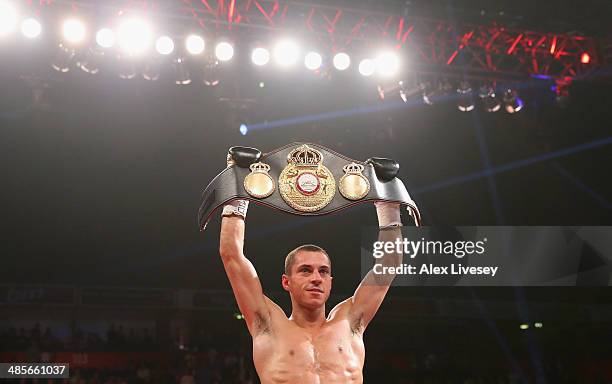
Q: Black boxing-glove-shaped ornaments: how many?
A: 2